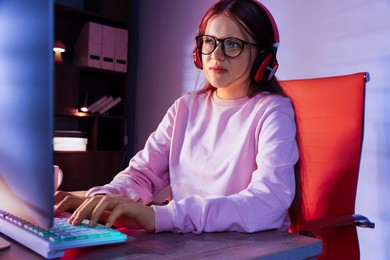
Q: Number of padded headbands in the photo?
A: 1